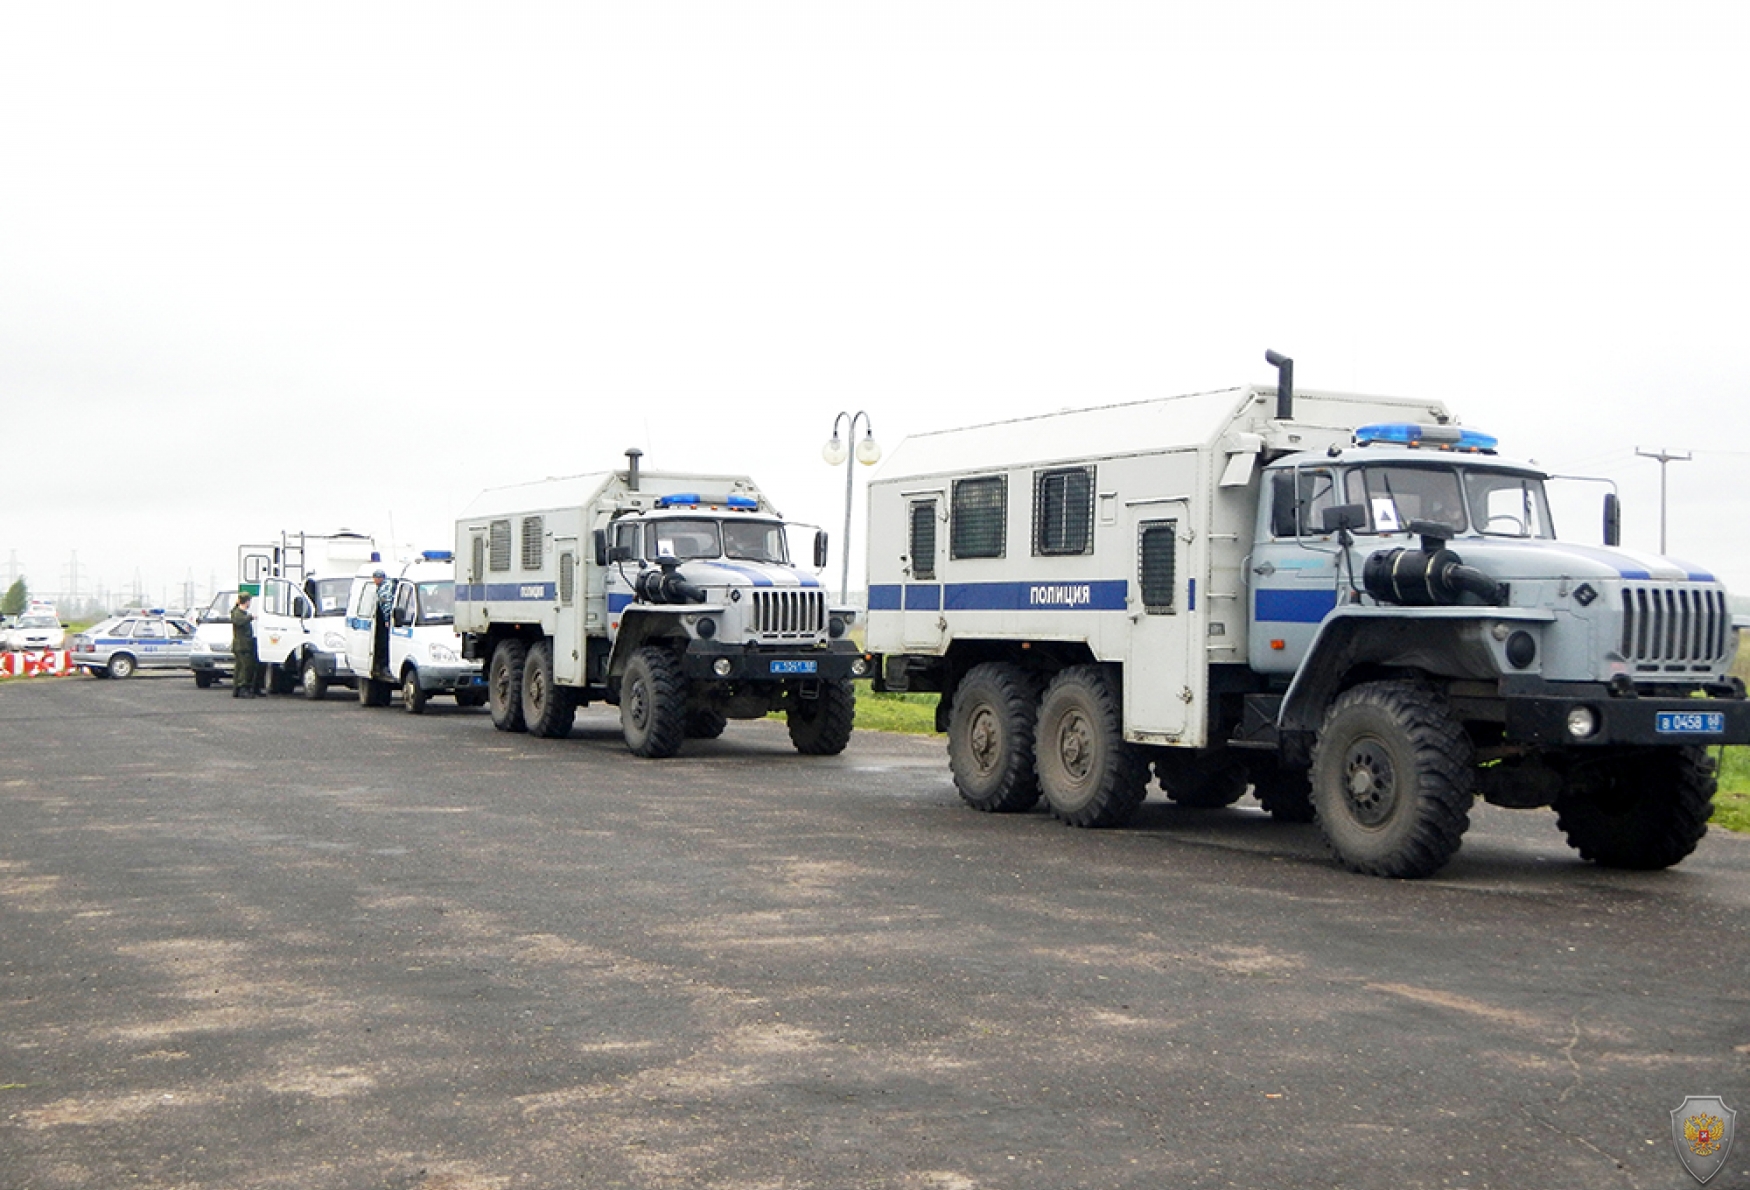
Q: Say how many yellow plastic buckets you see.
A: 0